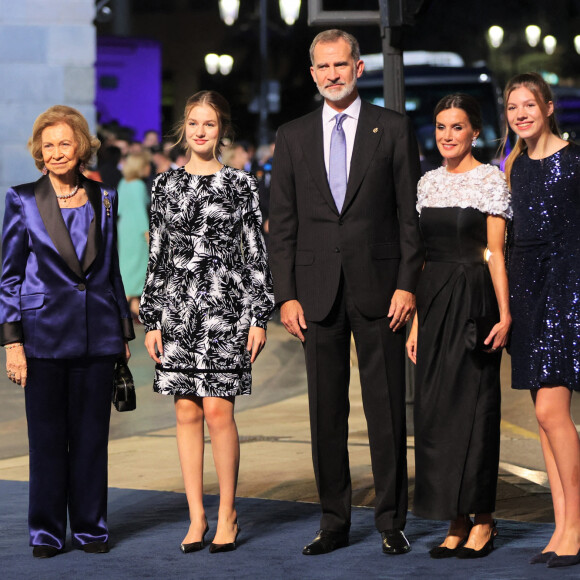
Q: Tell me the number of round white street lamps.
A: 8